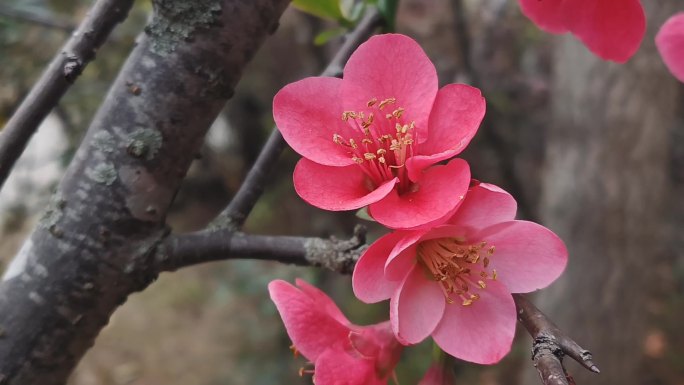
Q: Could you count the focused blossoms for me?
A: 2